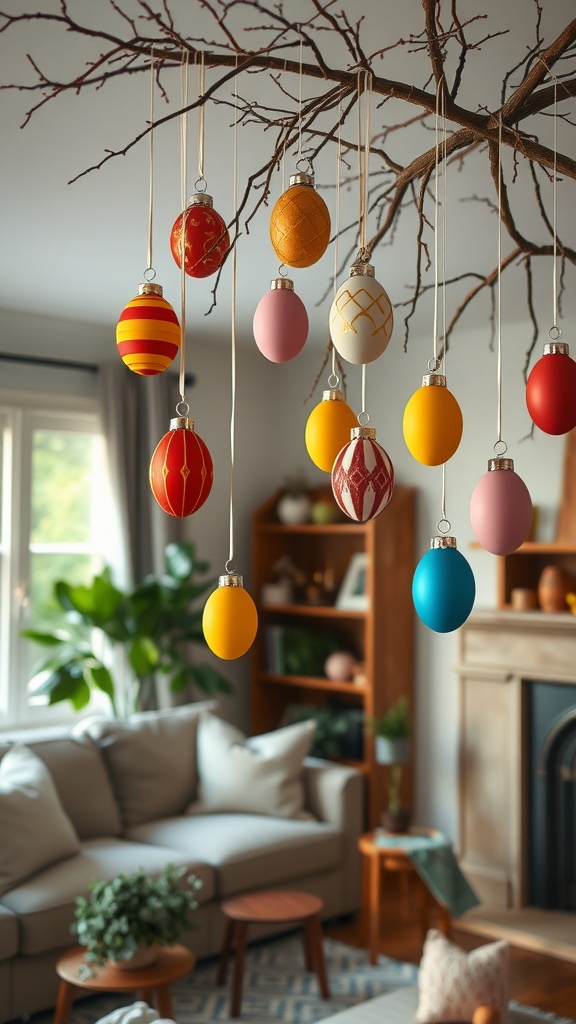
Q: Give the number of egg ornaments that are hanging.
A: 13